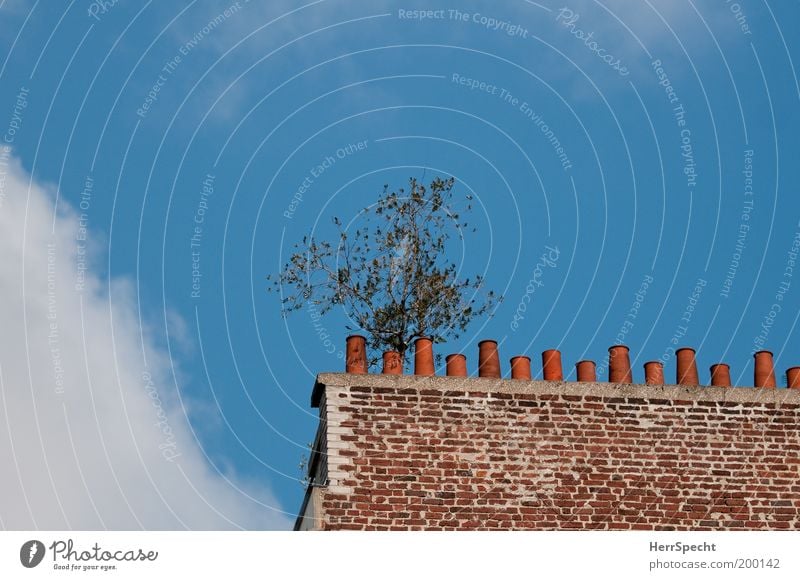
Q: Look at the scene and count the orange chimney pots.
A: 14